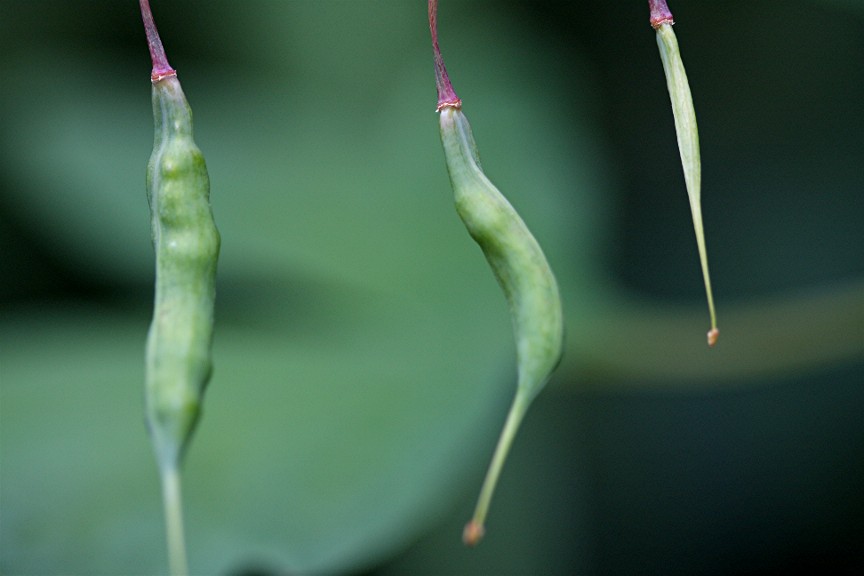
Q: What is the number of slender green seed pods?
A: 3